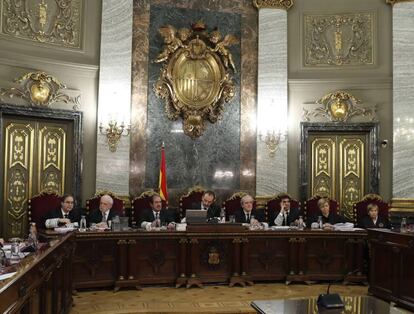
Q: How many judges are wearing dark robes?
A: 8